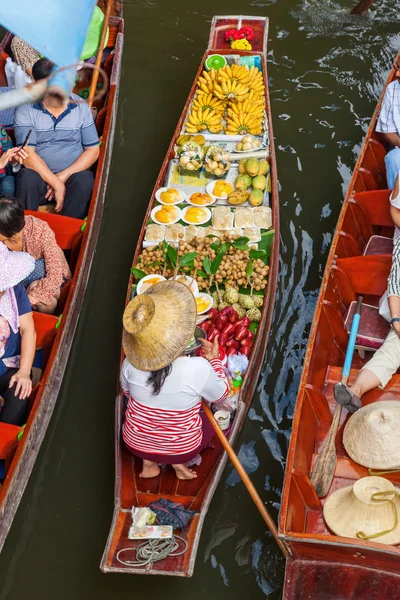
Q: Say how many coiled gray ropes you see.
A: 1